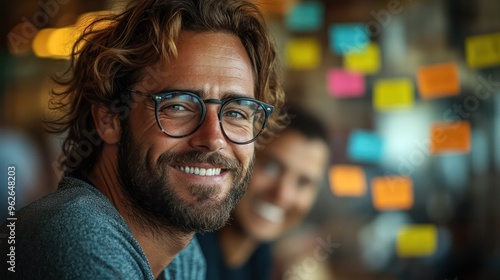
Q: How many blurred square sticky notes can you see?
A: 13